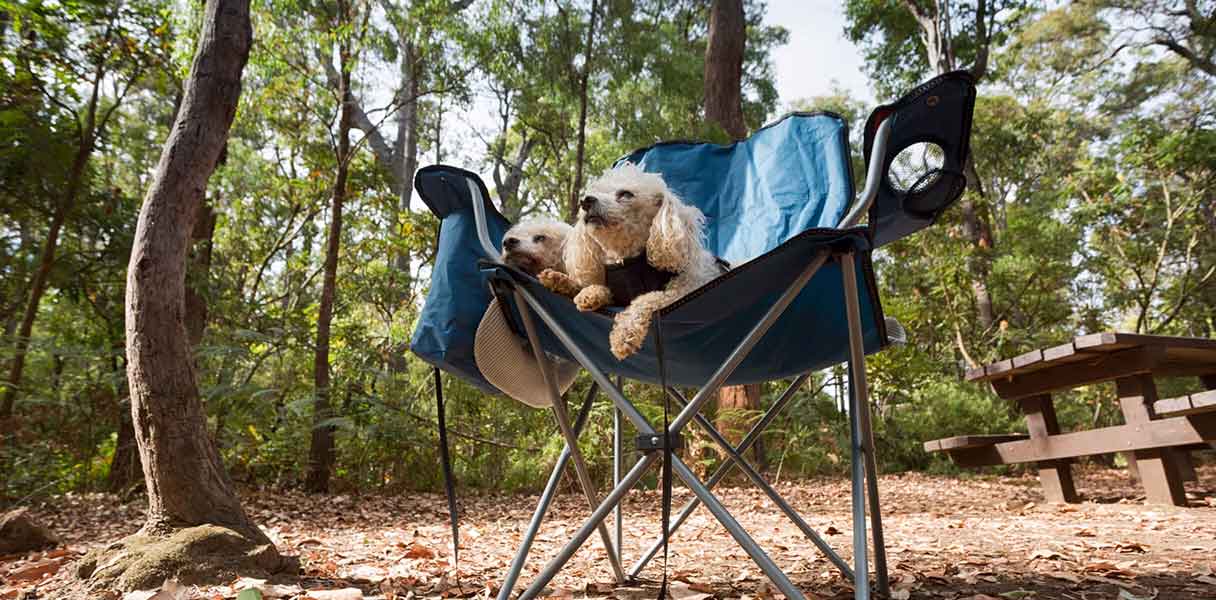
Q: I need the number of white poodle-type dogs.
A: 2